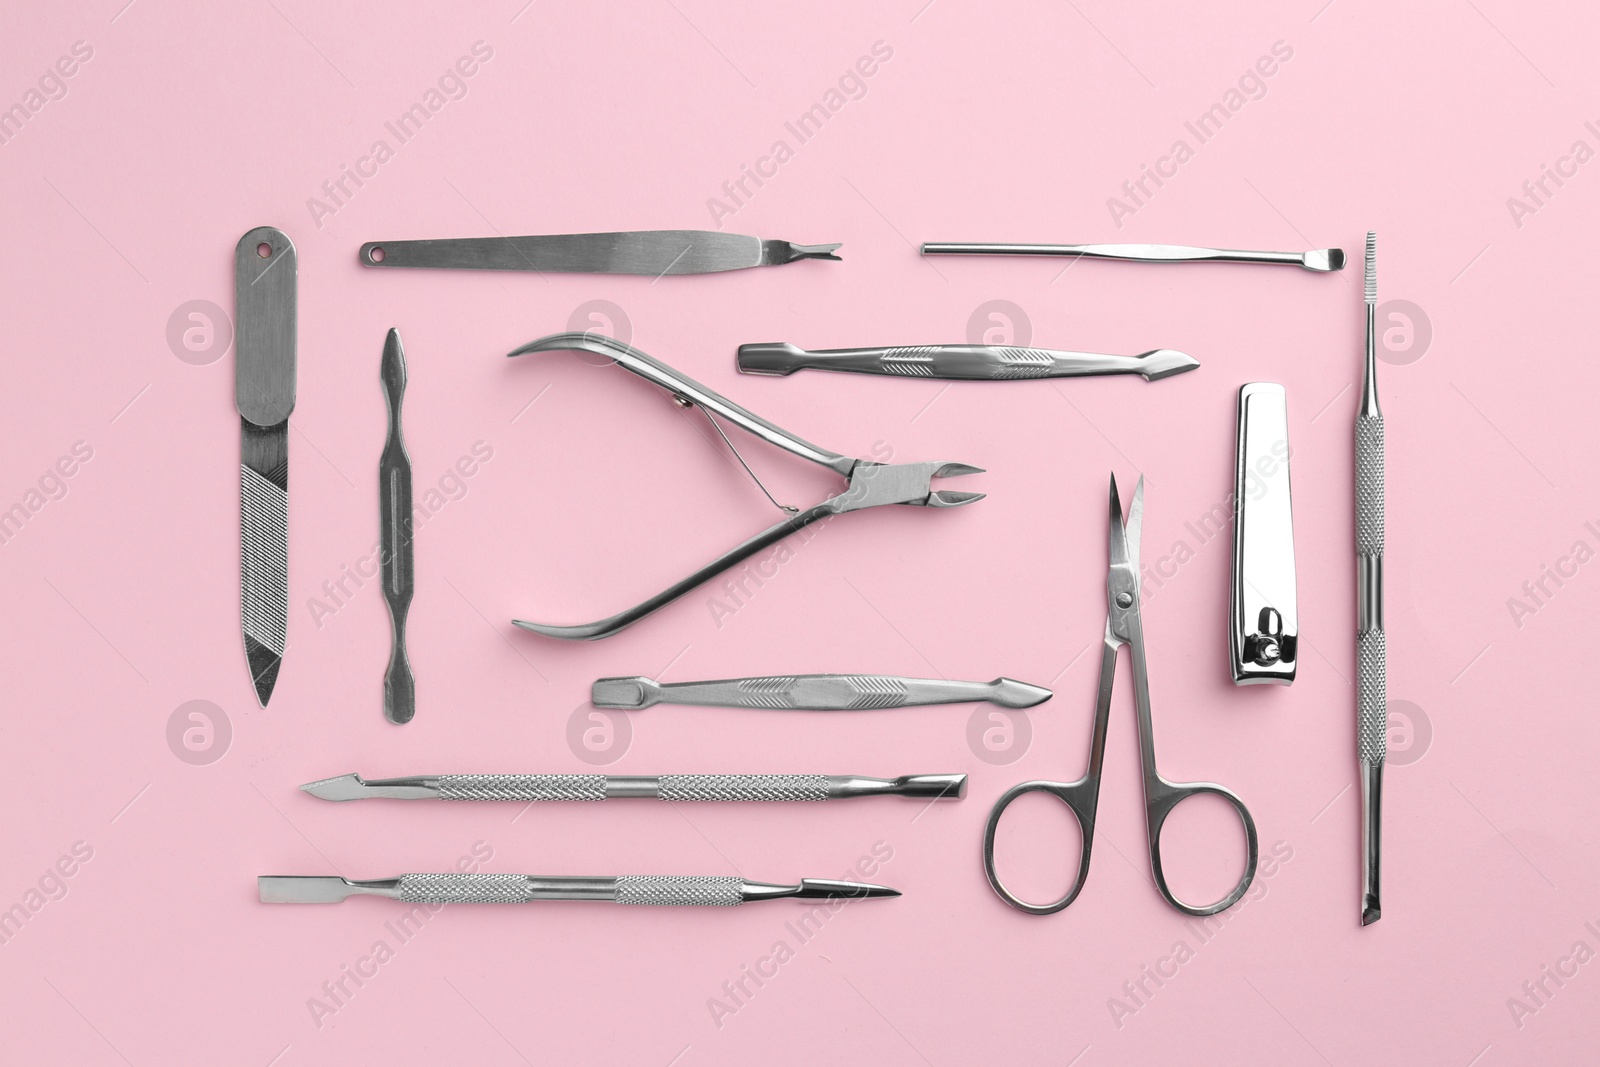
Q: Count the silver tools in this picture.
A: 12